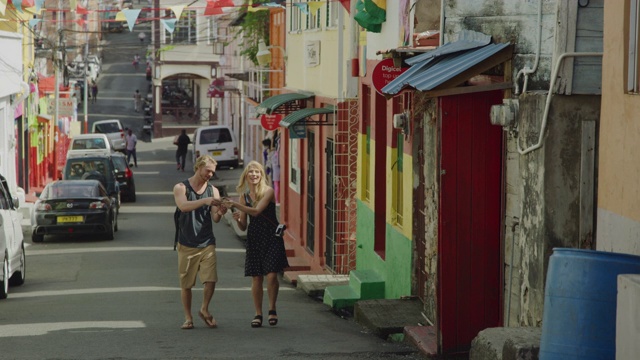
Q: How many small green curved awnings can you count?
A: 2